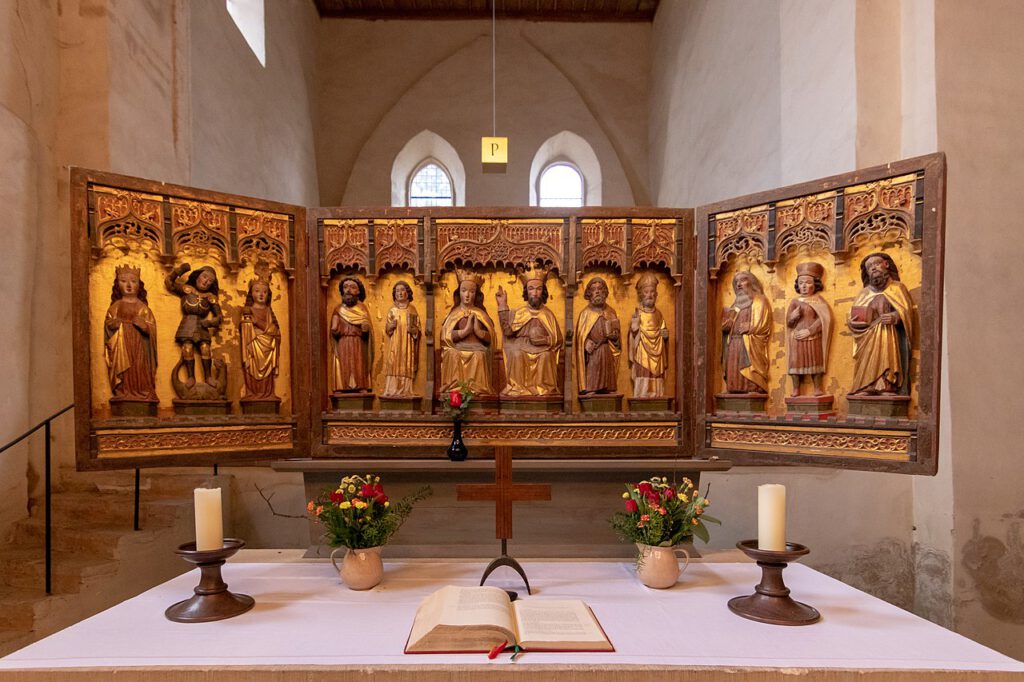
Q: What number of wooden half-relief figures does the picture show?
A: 12